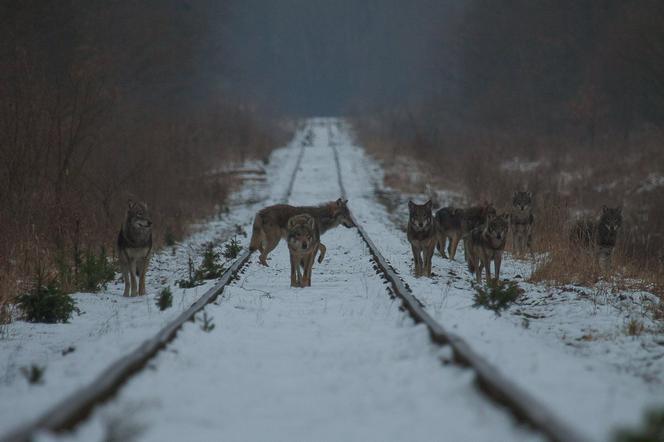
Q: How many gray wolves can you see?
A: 8